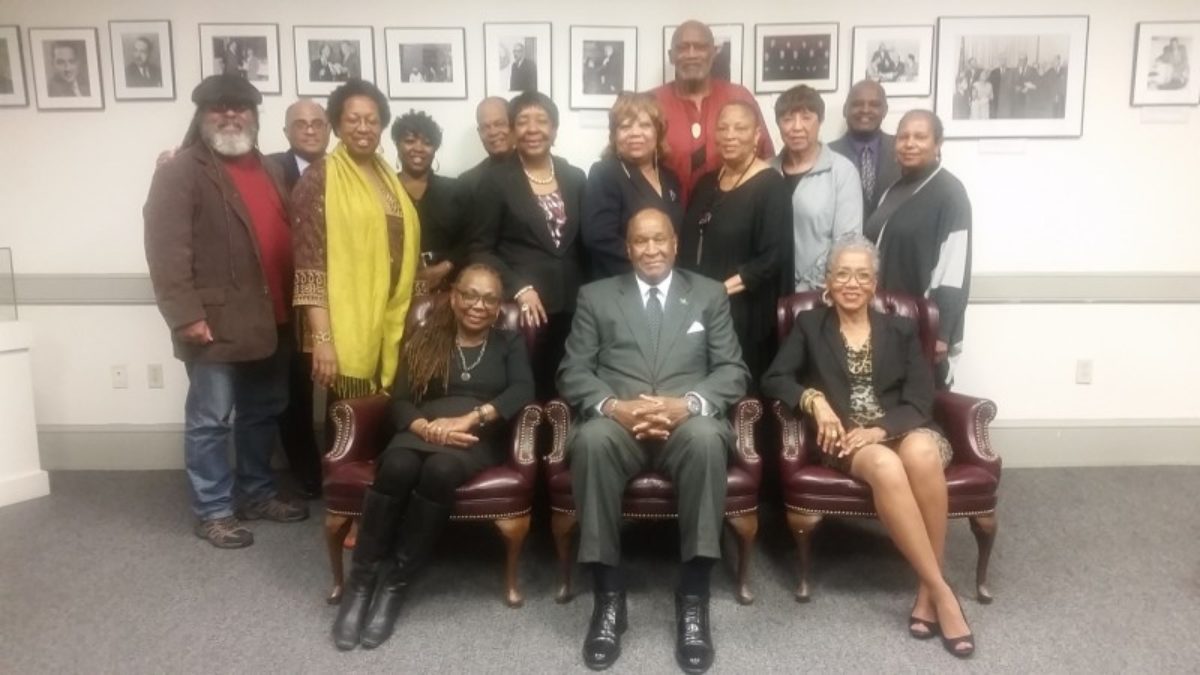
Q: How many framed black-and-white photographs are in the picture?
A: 13